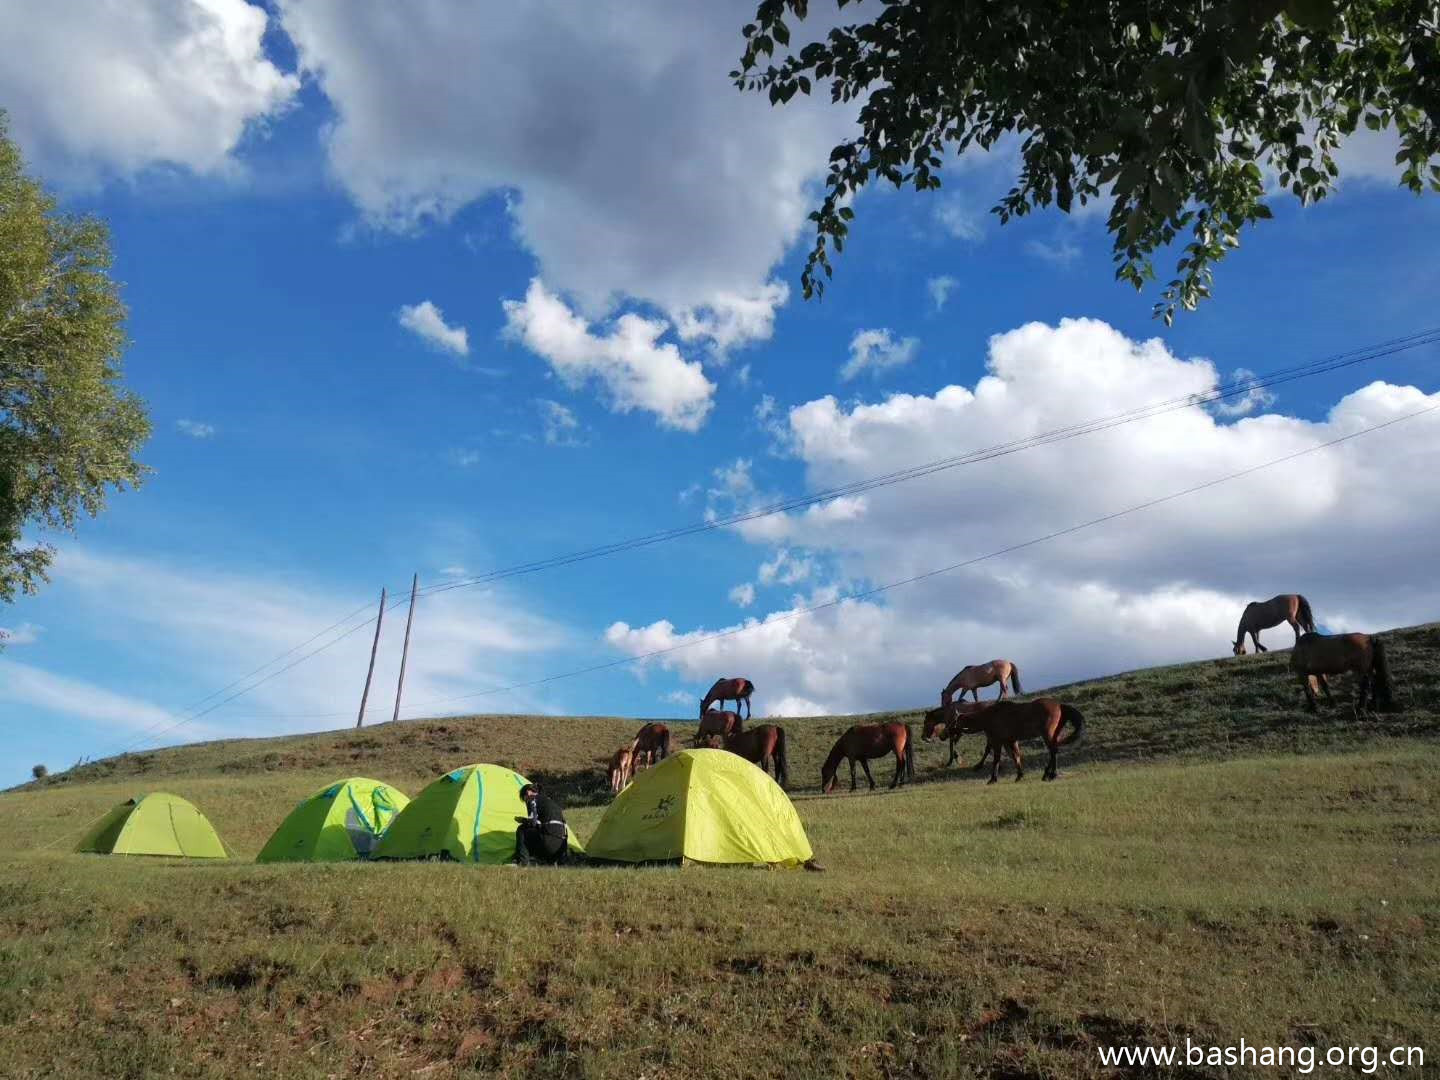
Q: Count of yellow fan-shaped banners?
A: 0